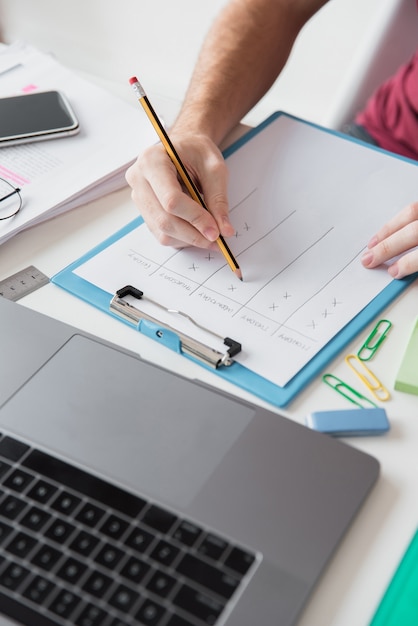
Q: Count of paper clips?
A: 3